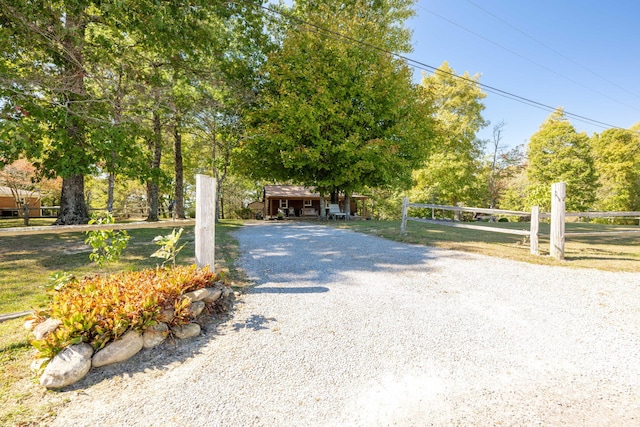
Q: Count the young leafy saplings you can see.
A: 2